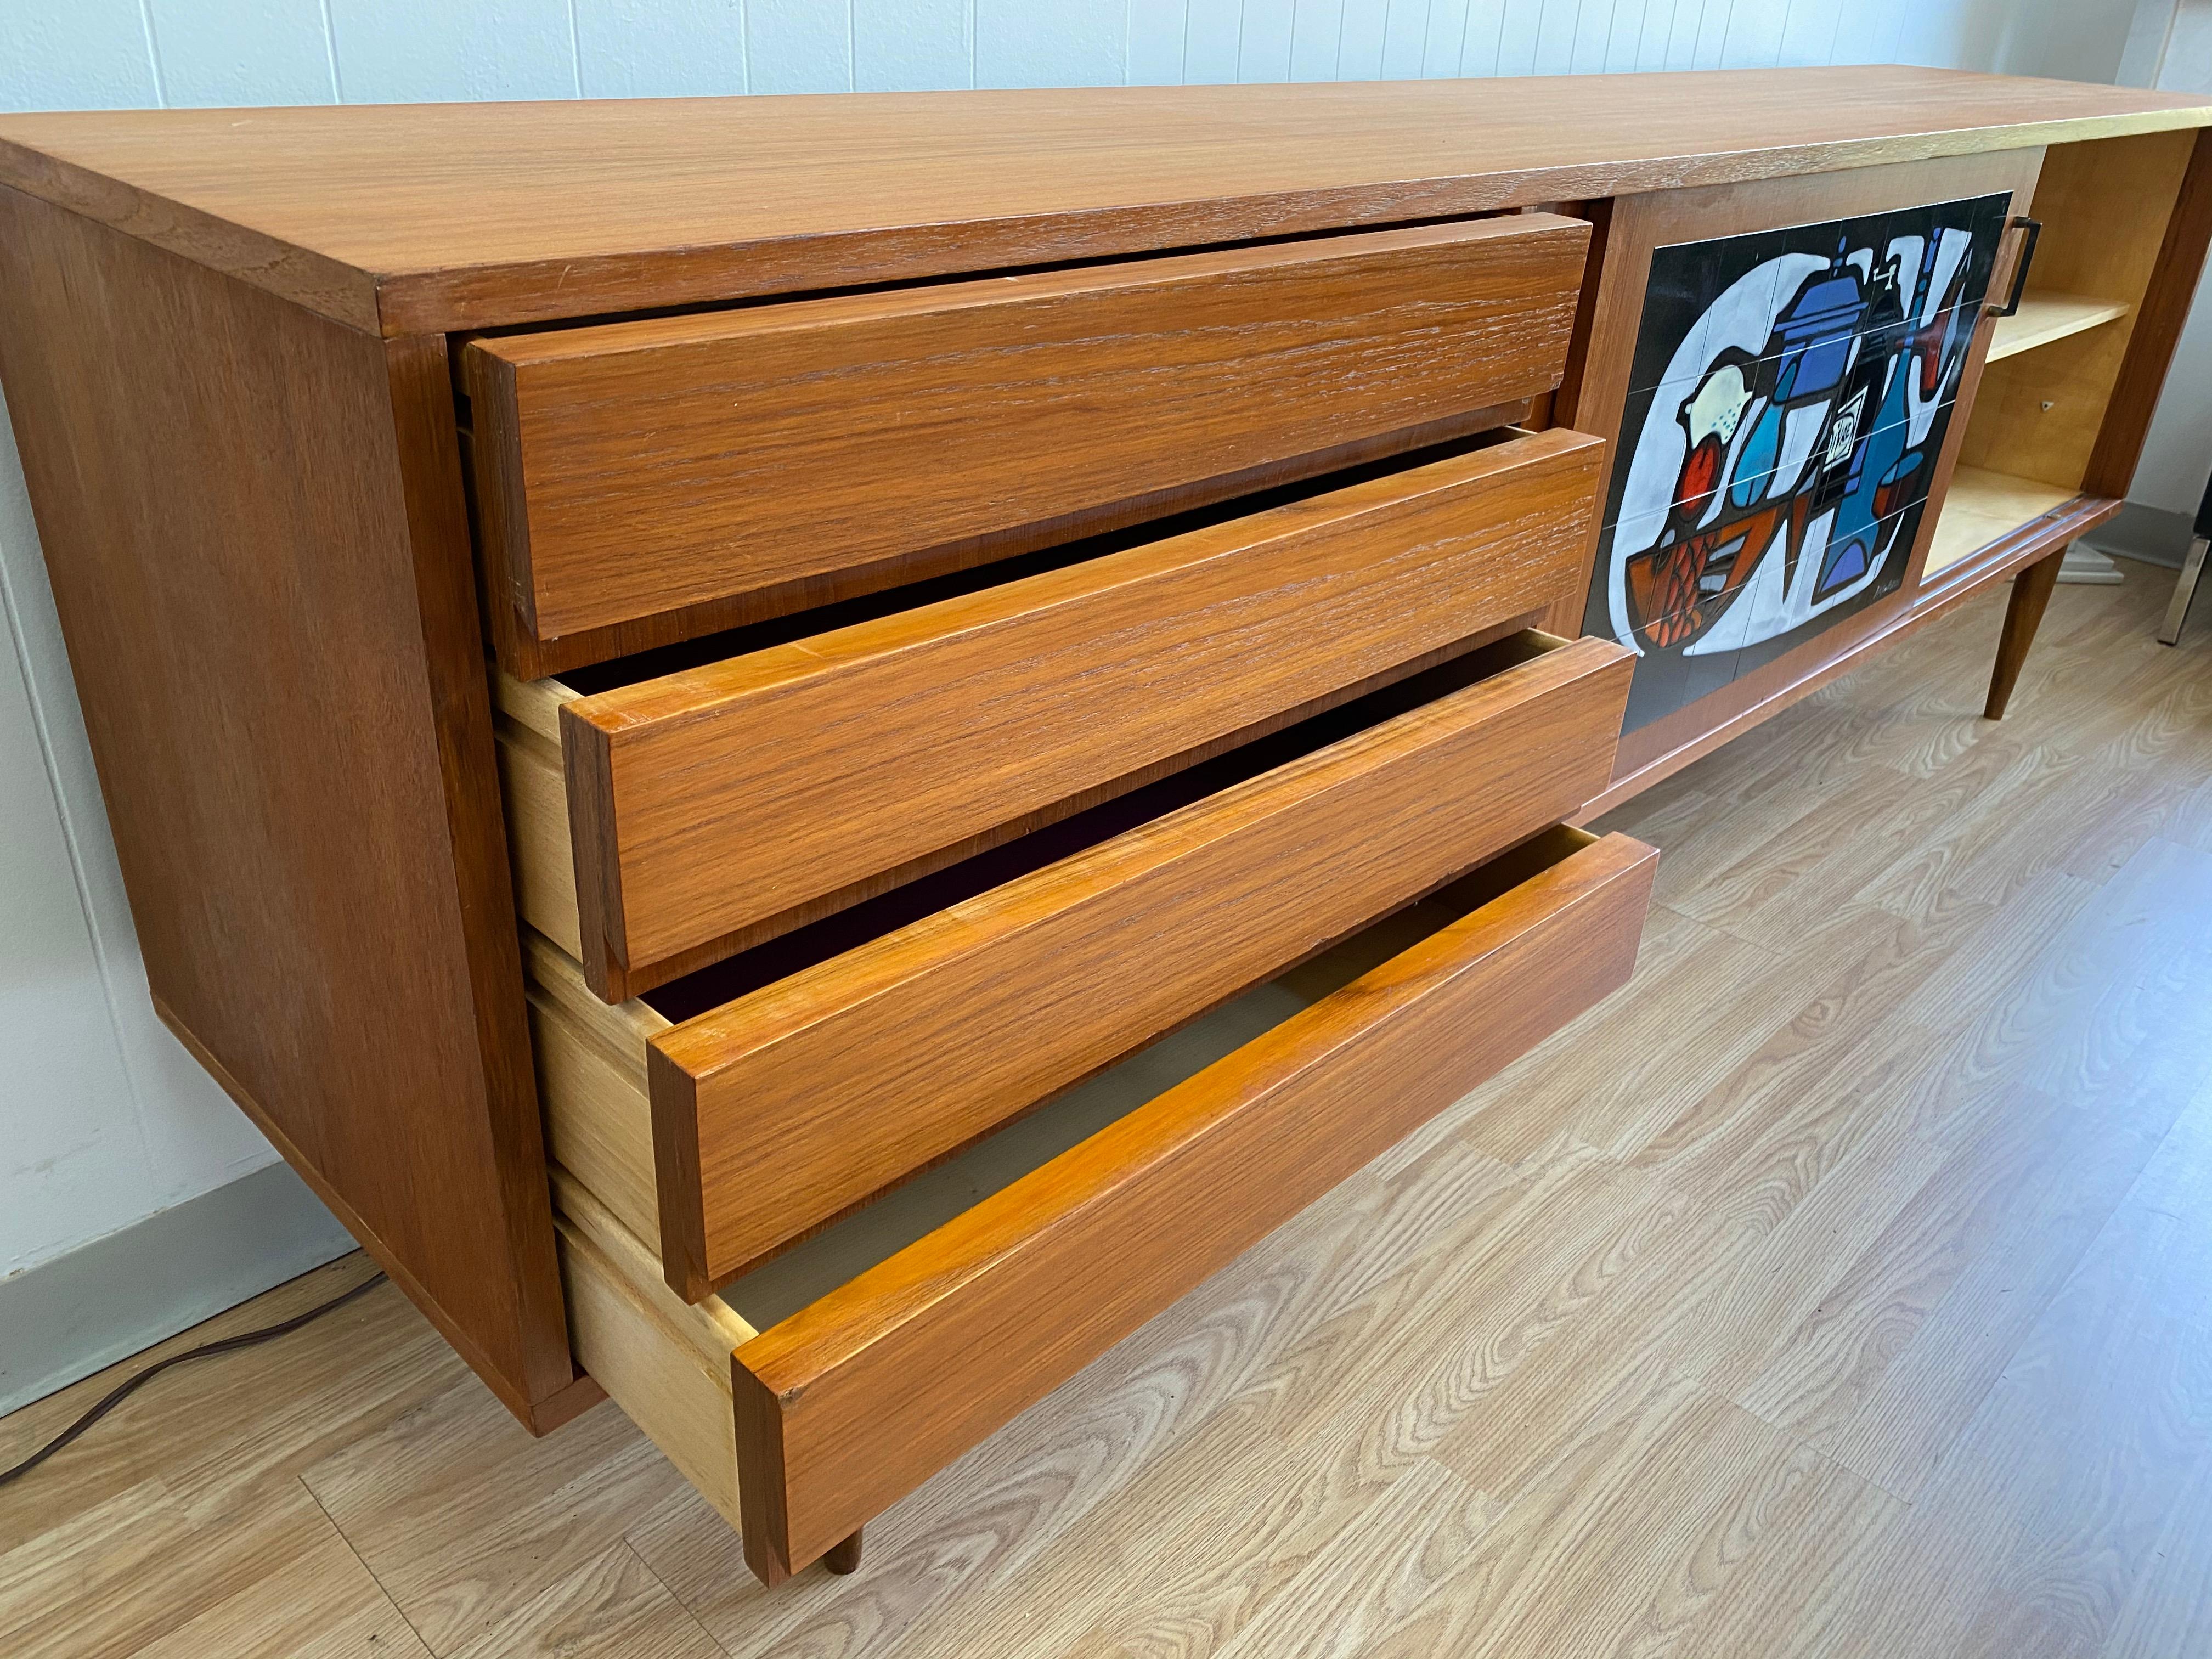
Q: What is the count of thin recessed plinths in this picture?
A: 0